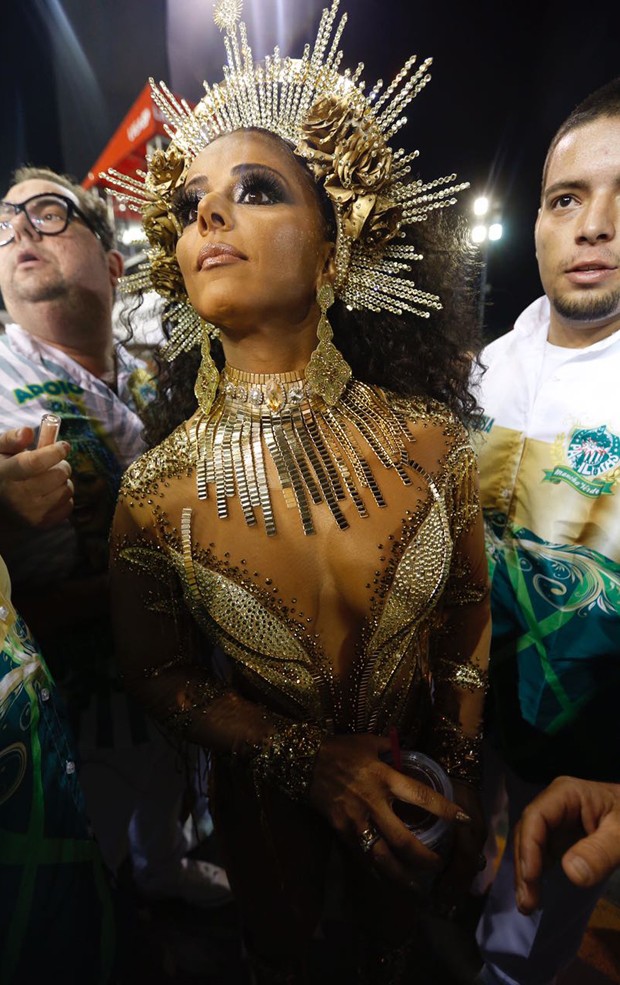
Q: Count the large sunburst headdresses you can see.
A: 1